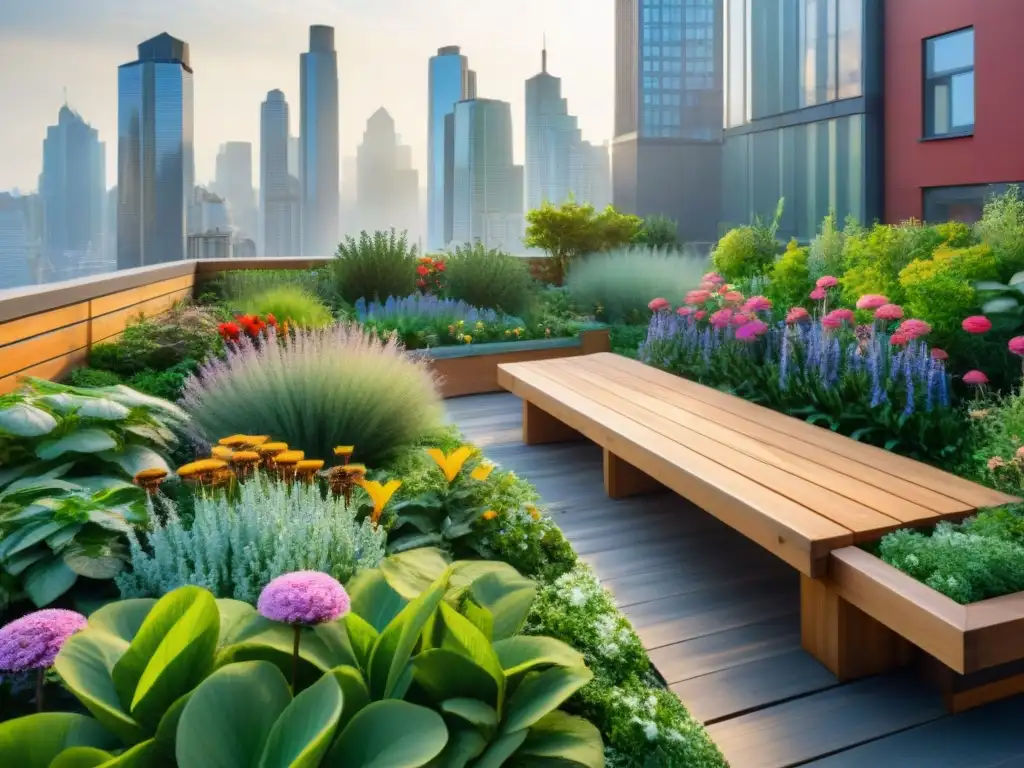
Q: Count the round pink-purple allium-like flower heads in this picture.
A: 2